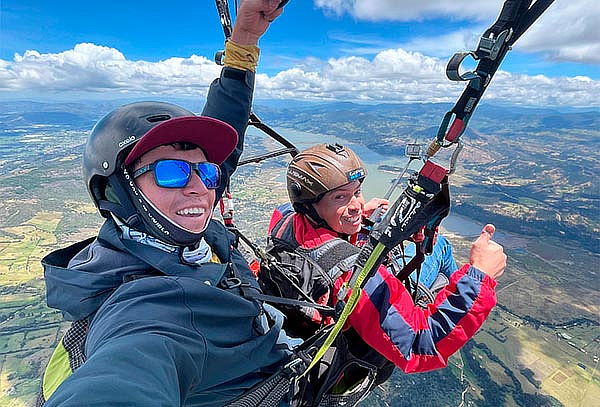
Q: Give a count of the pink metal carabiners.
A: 0